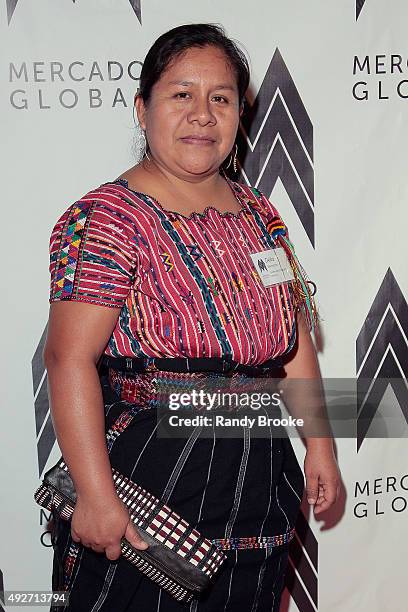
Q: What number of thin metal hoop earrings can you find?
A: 2